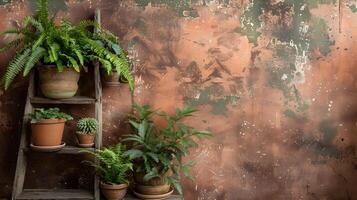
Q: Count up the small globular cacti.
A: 1